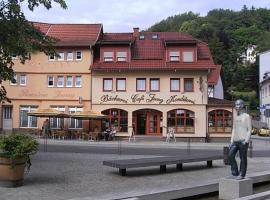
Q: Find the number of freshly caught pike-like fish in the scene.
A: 0